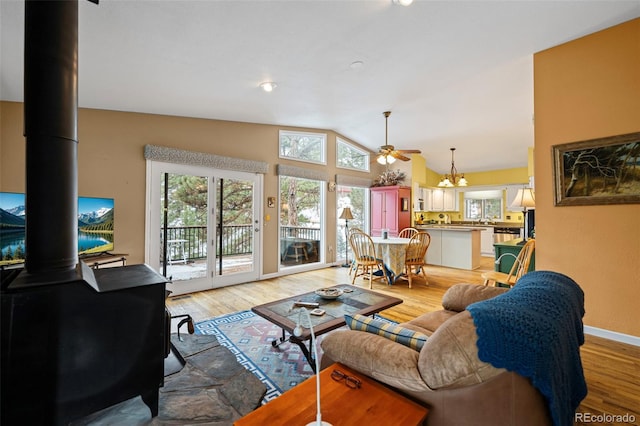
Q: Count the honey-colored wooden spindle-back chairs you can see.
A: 5